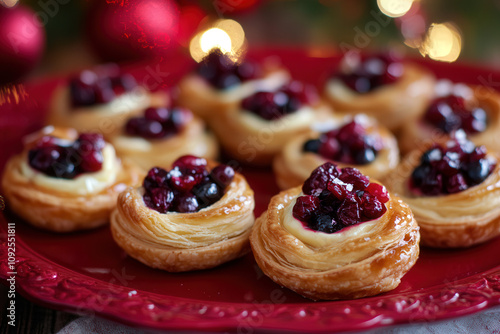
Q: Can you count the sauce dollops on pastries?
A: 11